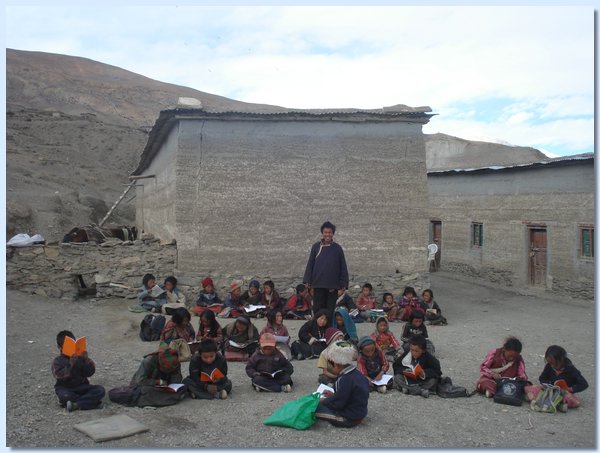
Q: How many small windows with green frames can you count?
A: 2